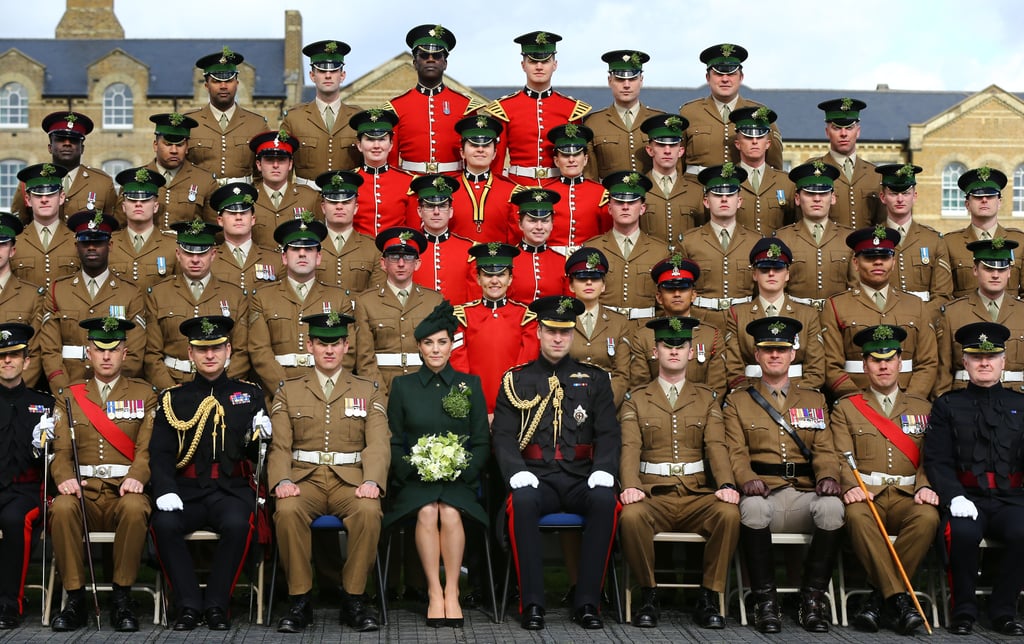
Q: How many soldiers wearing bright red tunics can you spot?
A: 8